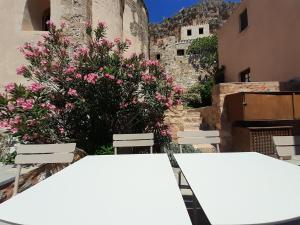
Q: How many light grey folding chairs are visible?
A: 4